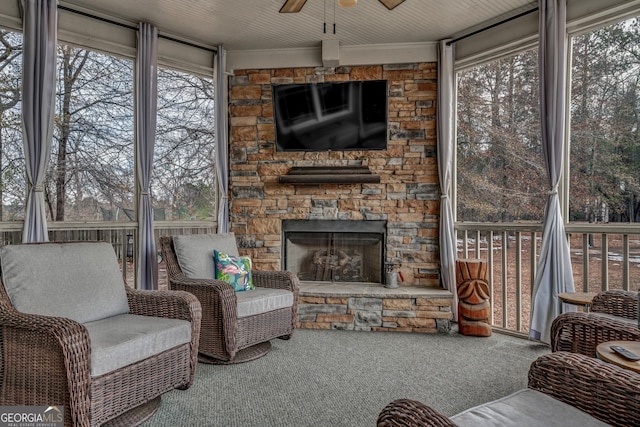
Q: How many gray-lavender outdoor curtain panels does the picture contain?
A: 5